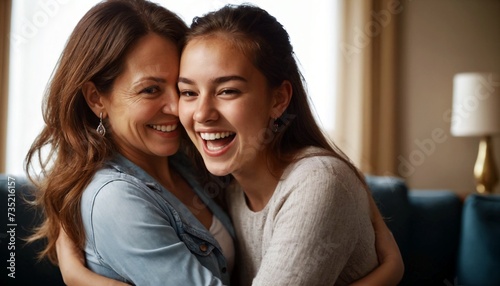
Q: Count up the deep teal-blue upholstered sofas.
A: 1